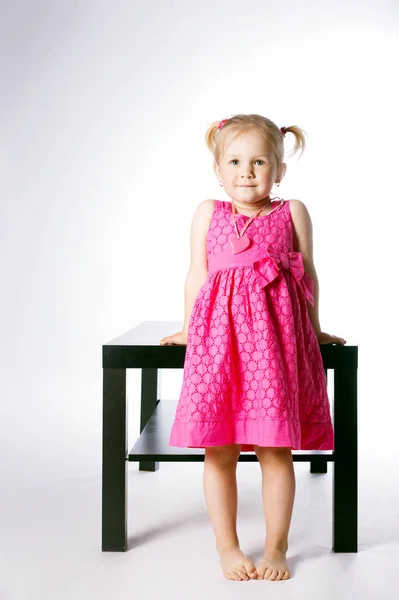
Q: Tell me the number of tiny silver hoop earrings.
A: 2